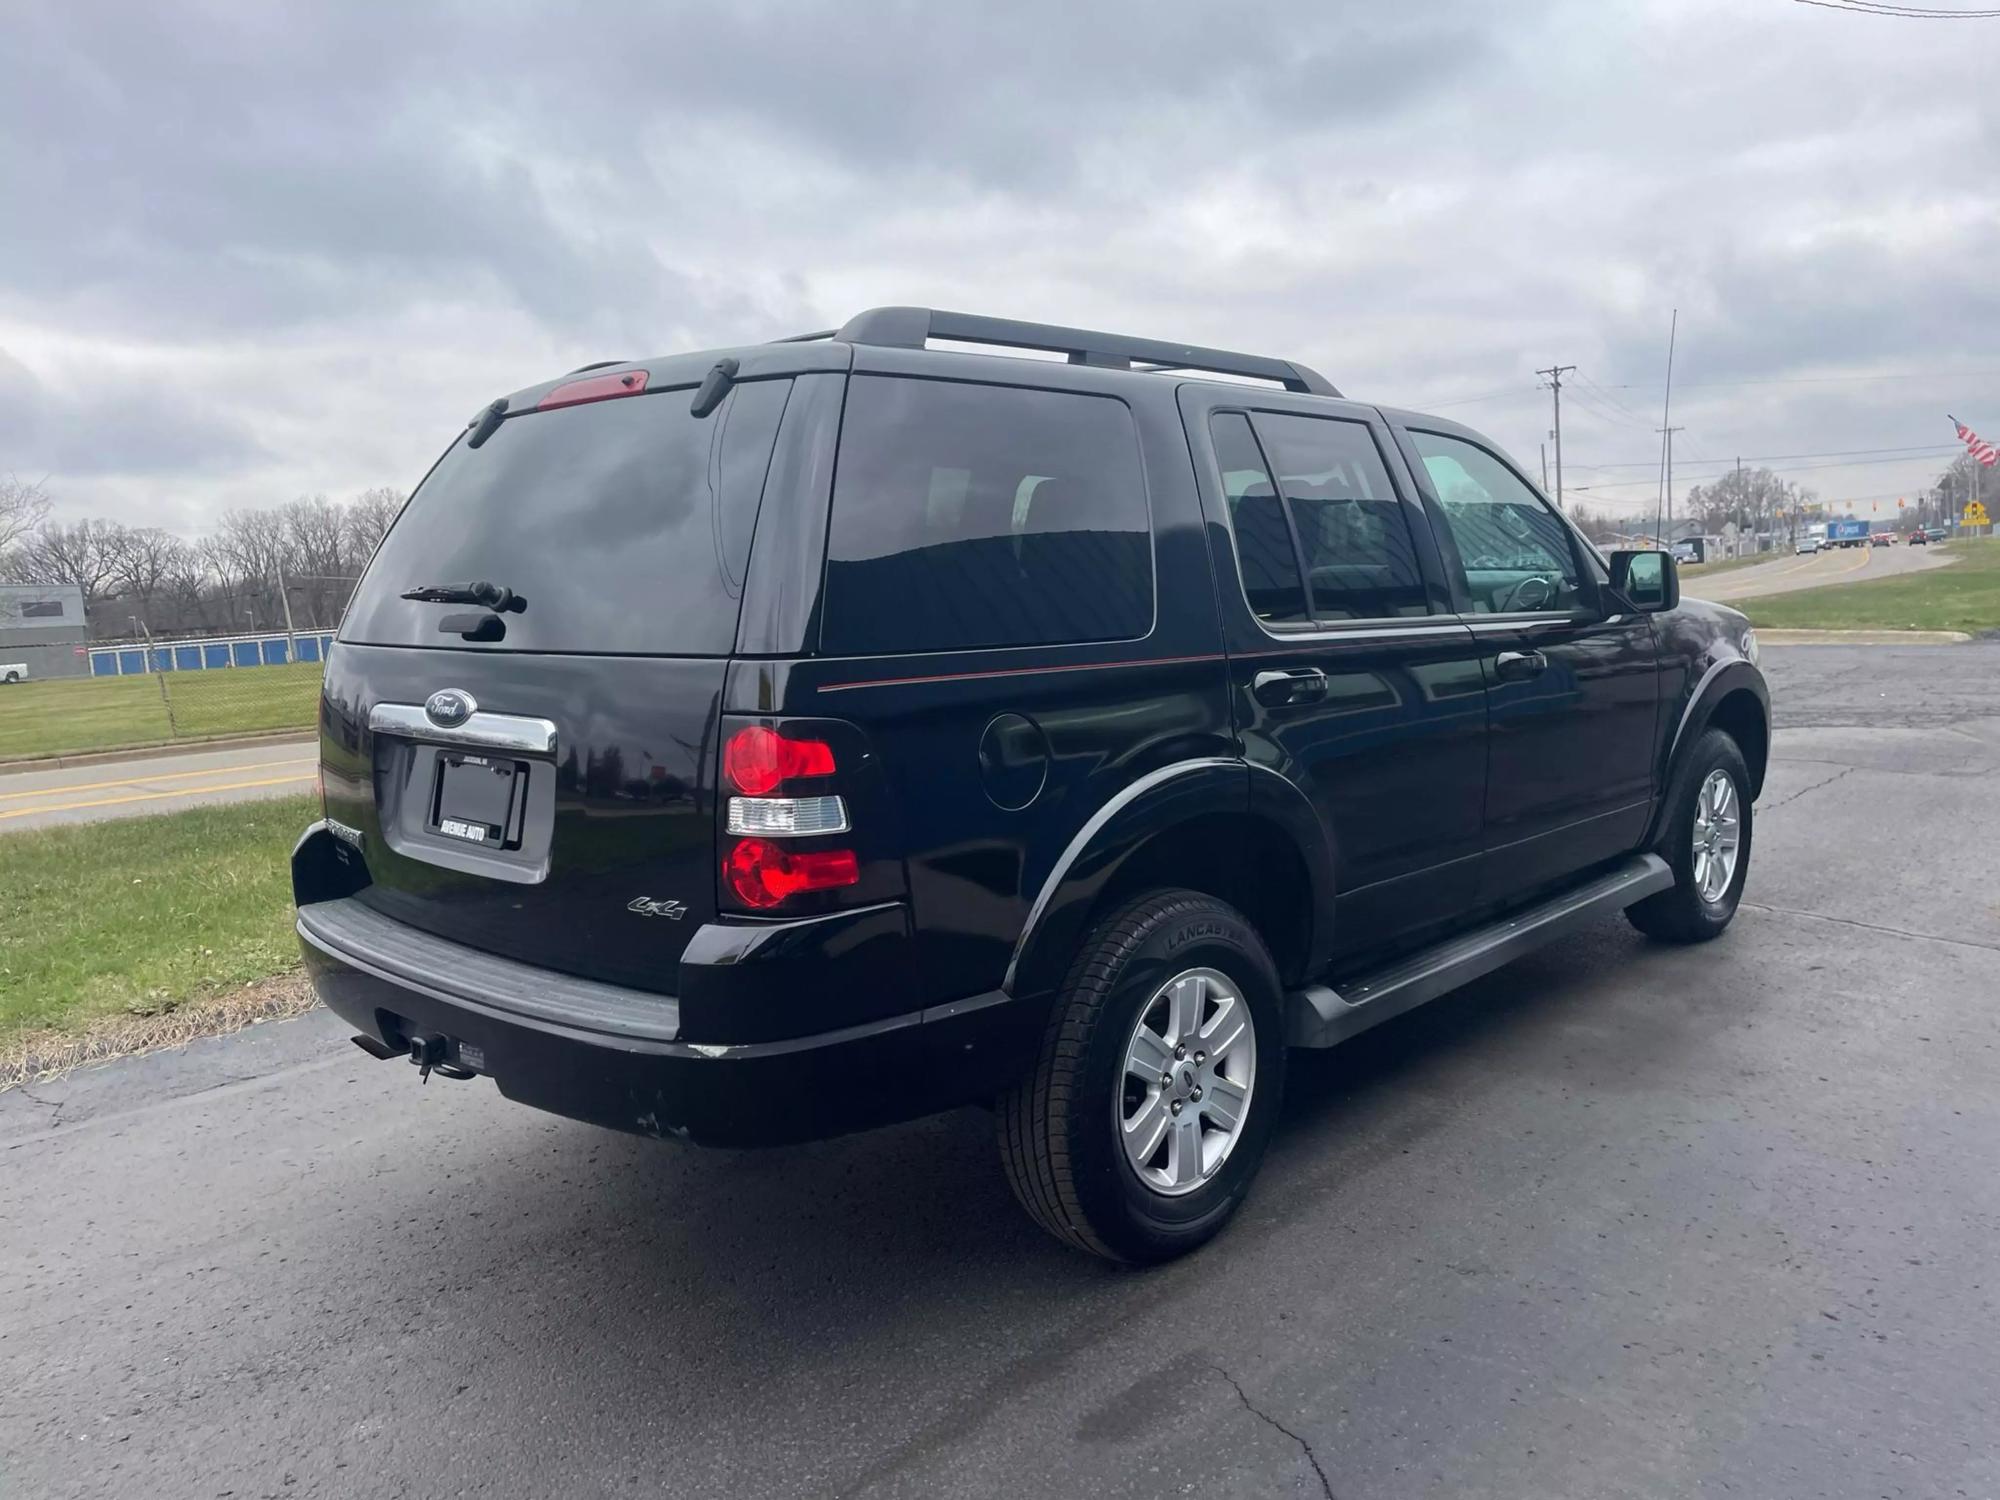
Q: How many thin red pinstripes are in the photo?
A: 1